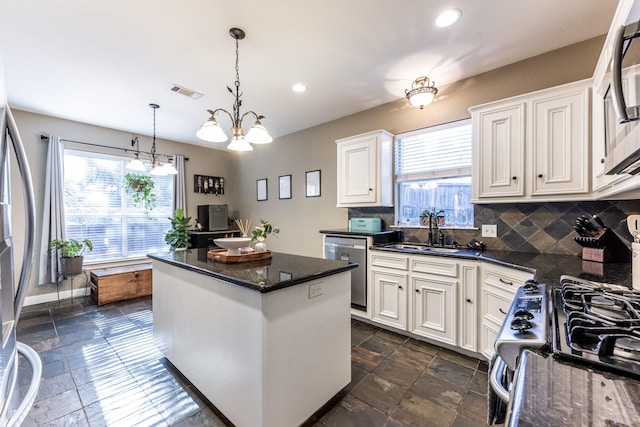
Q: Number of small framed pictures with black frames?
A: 3